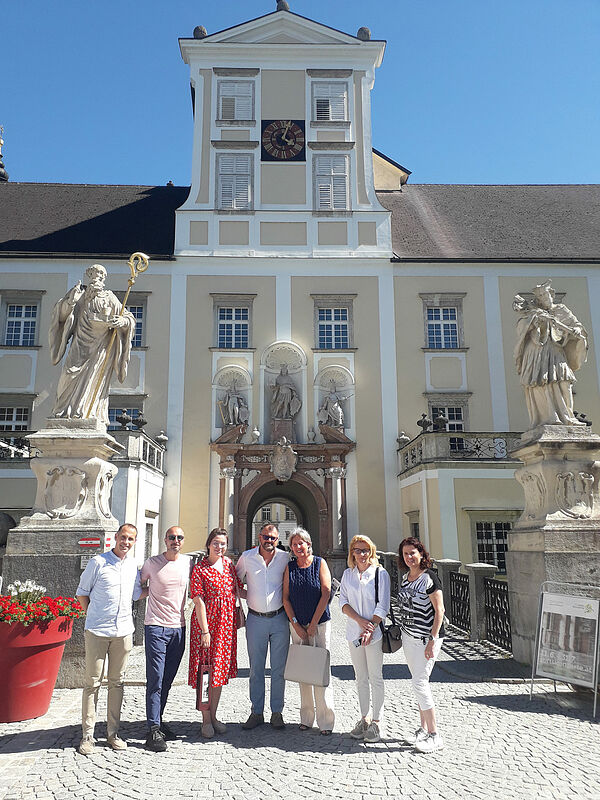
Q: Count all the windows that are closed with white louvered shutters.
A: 4